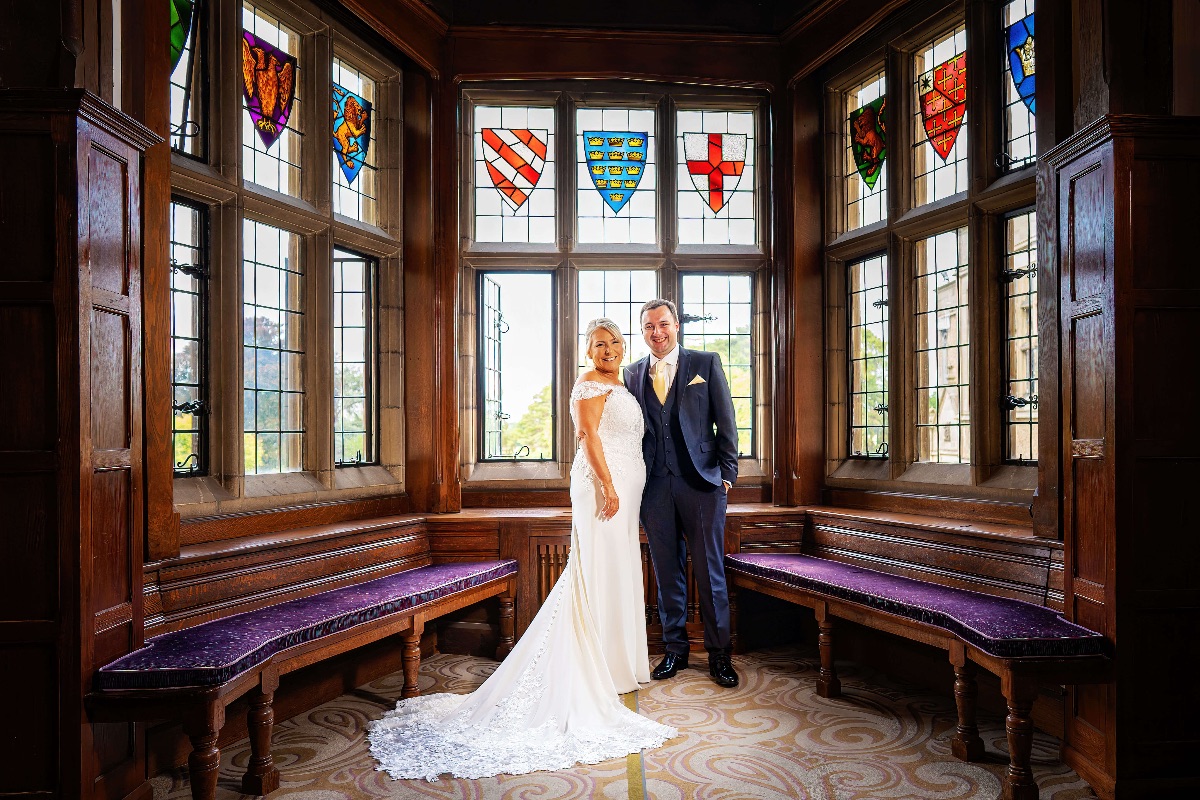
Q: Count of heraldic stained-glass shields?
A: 9